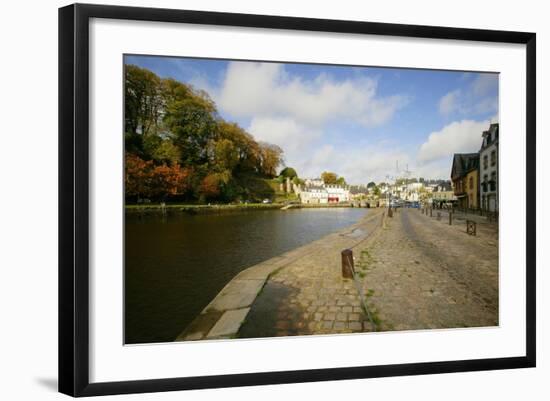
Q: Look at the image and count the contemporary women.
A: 0